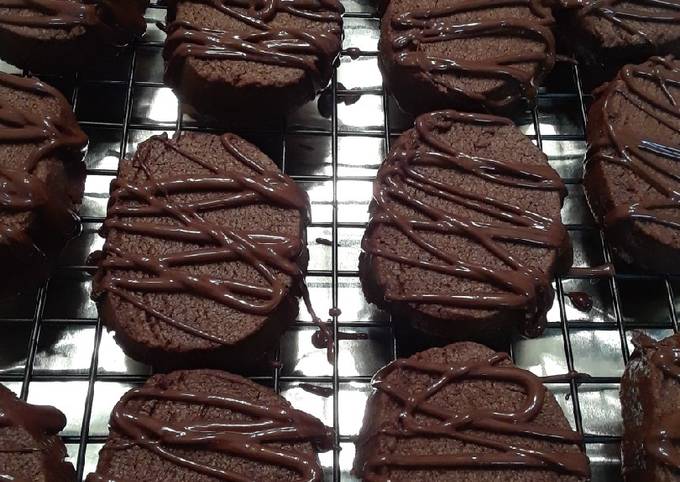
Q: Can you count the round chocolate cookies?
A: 12